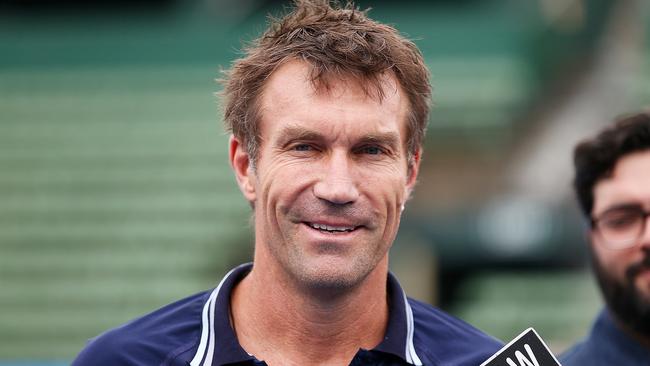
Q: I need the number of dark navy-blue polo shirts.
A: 1